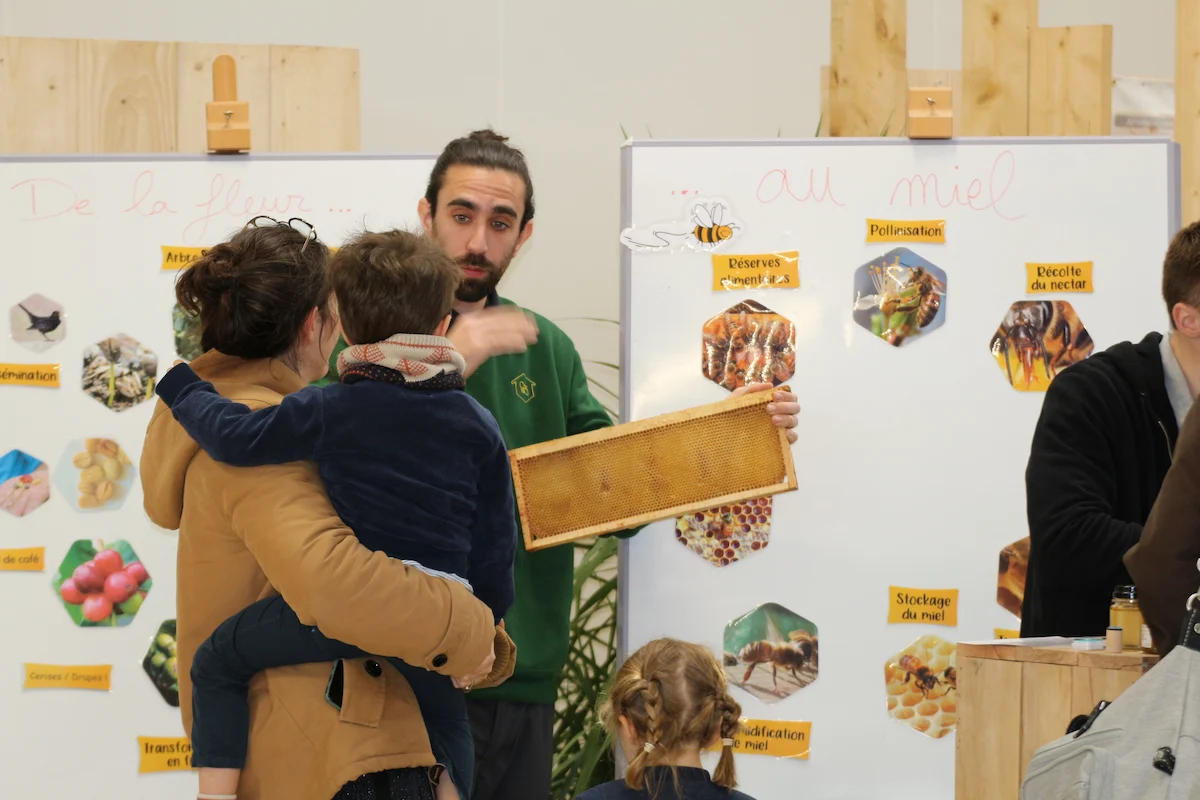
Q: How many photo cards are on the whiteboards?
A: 14